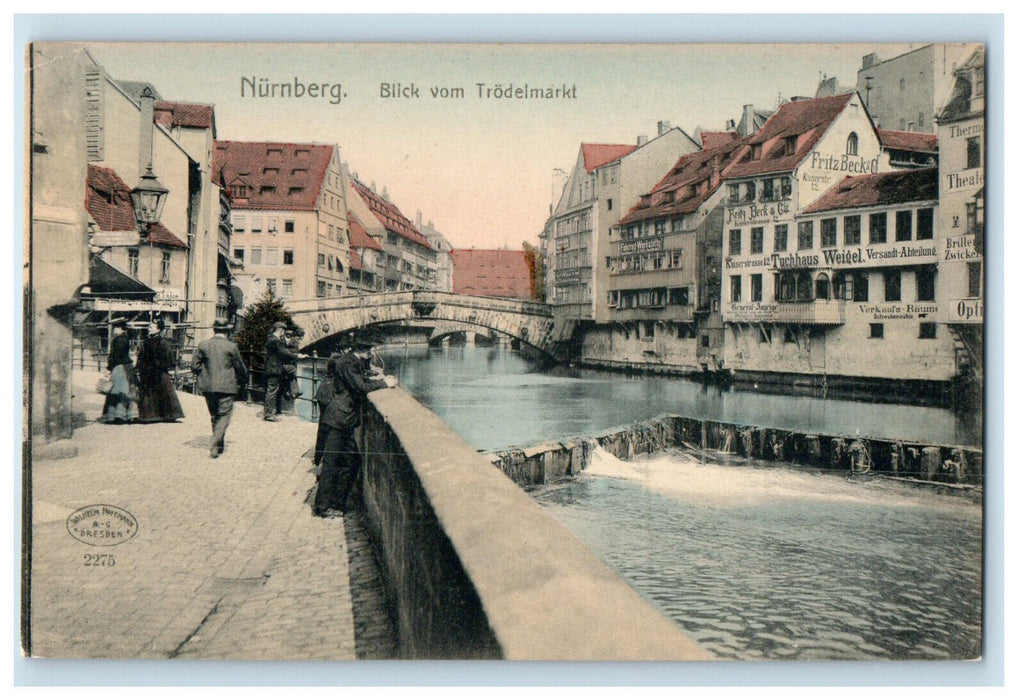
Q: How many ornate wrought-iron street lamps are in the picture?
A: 1